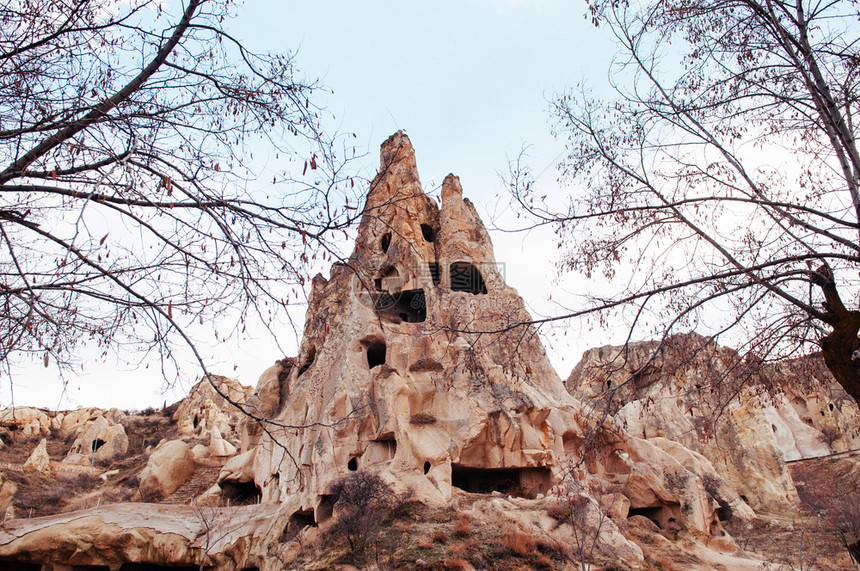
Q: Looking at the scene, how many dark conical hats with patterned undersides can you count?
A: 0